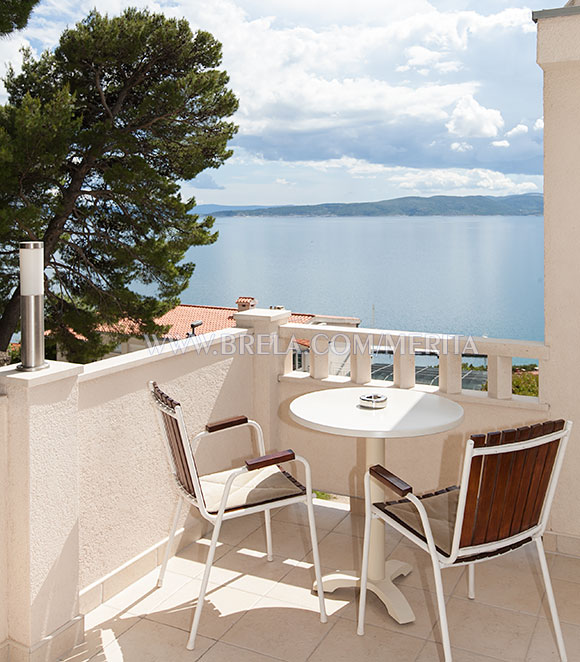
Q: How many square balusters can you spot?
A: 5